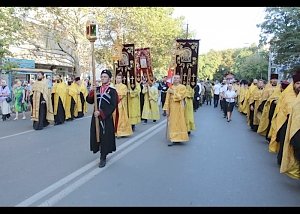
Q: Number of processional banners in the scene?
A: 3